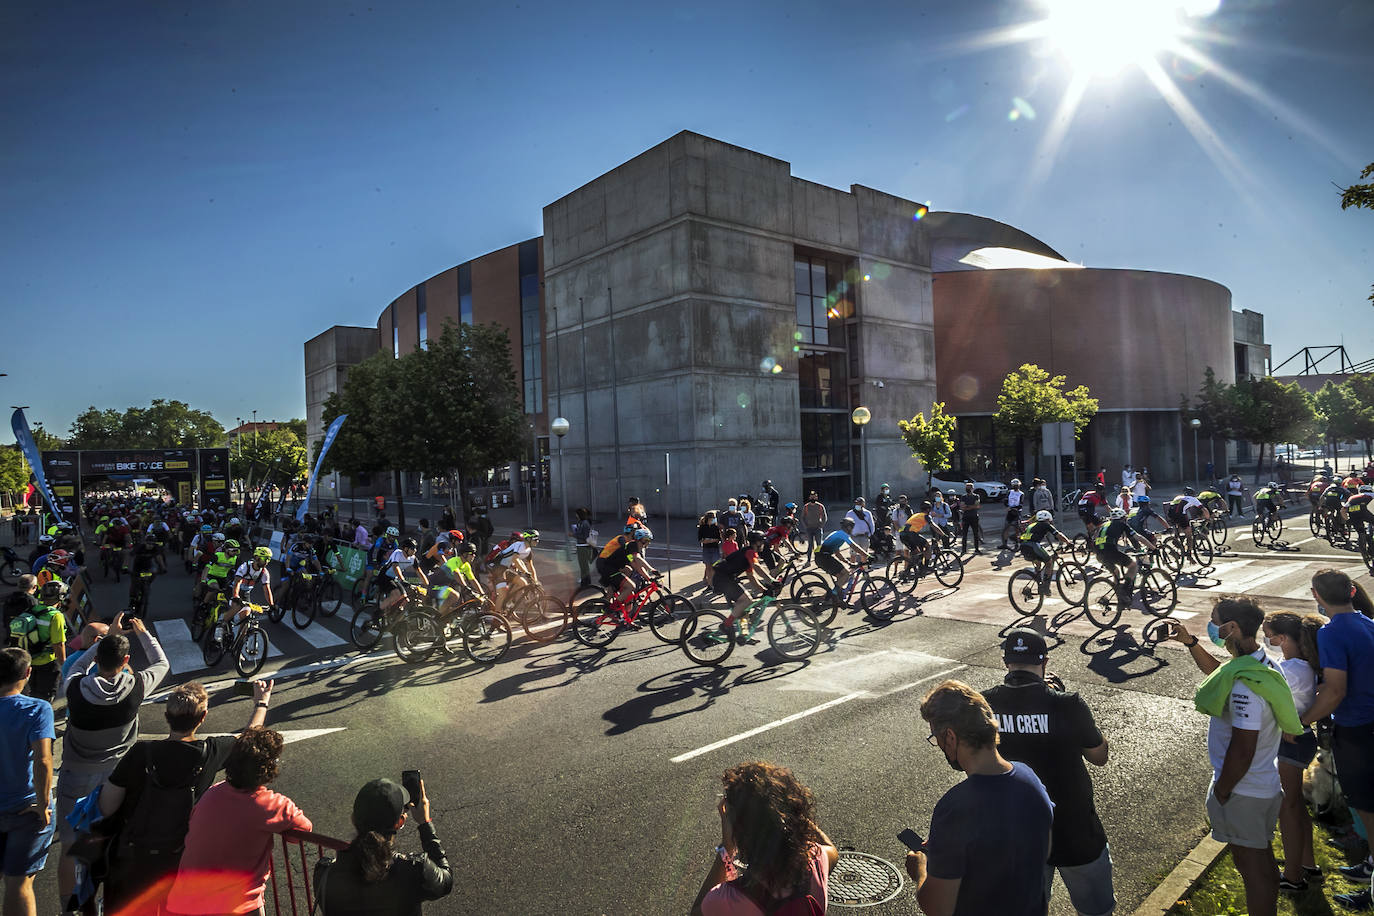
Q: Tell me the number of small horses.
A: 0